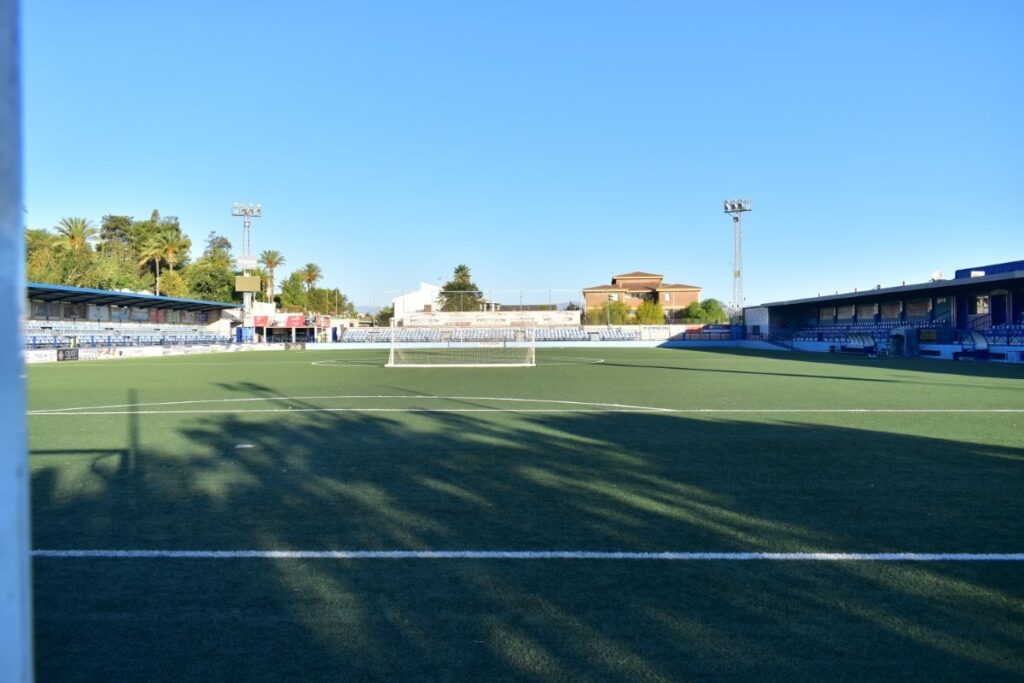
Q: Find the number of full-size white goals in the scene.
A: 1